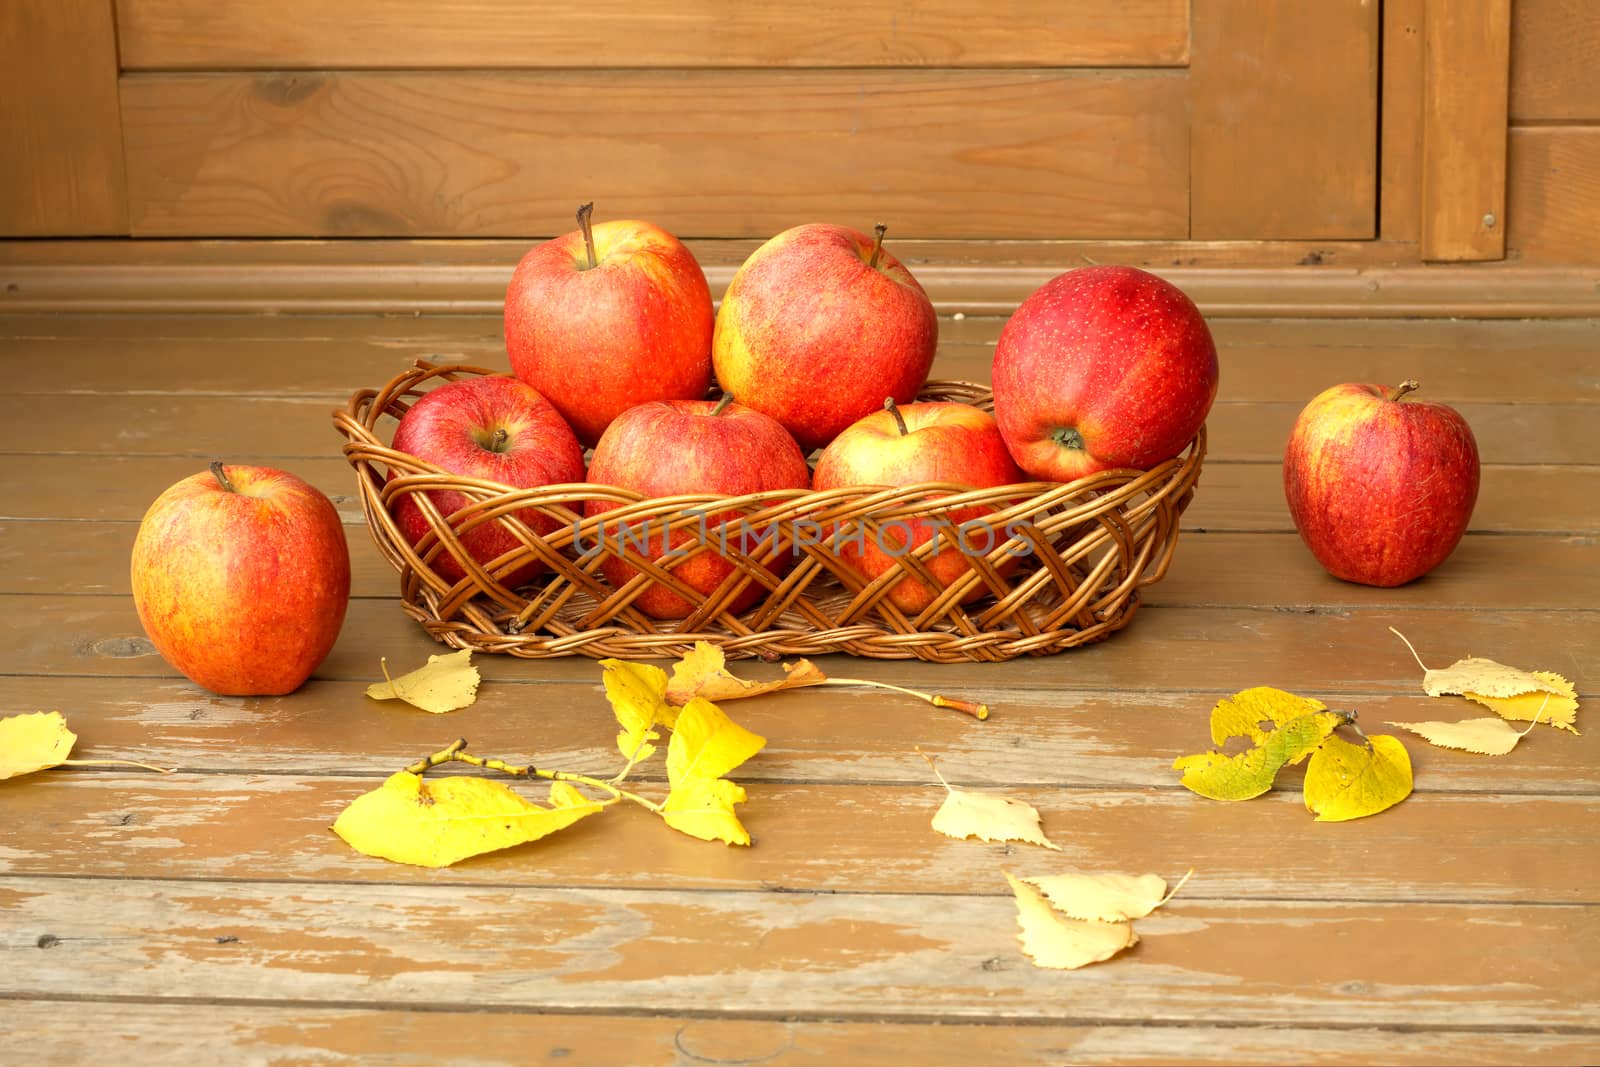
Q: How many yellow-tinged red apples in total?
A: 8